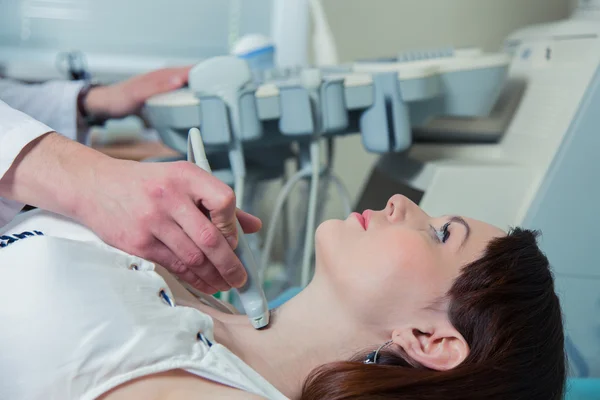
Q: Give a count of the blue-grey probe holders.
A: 3